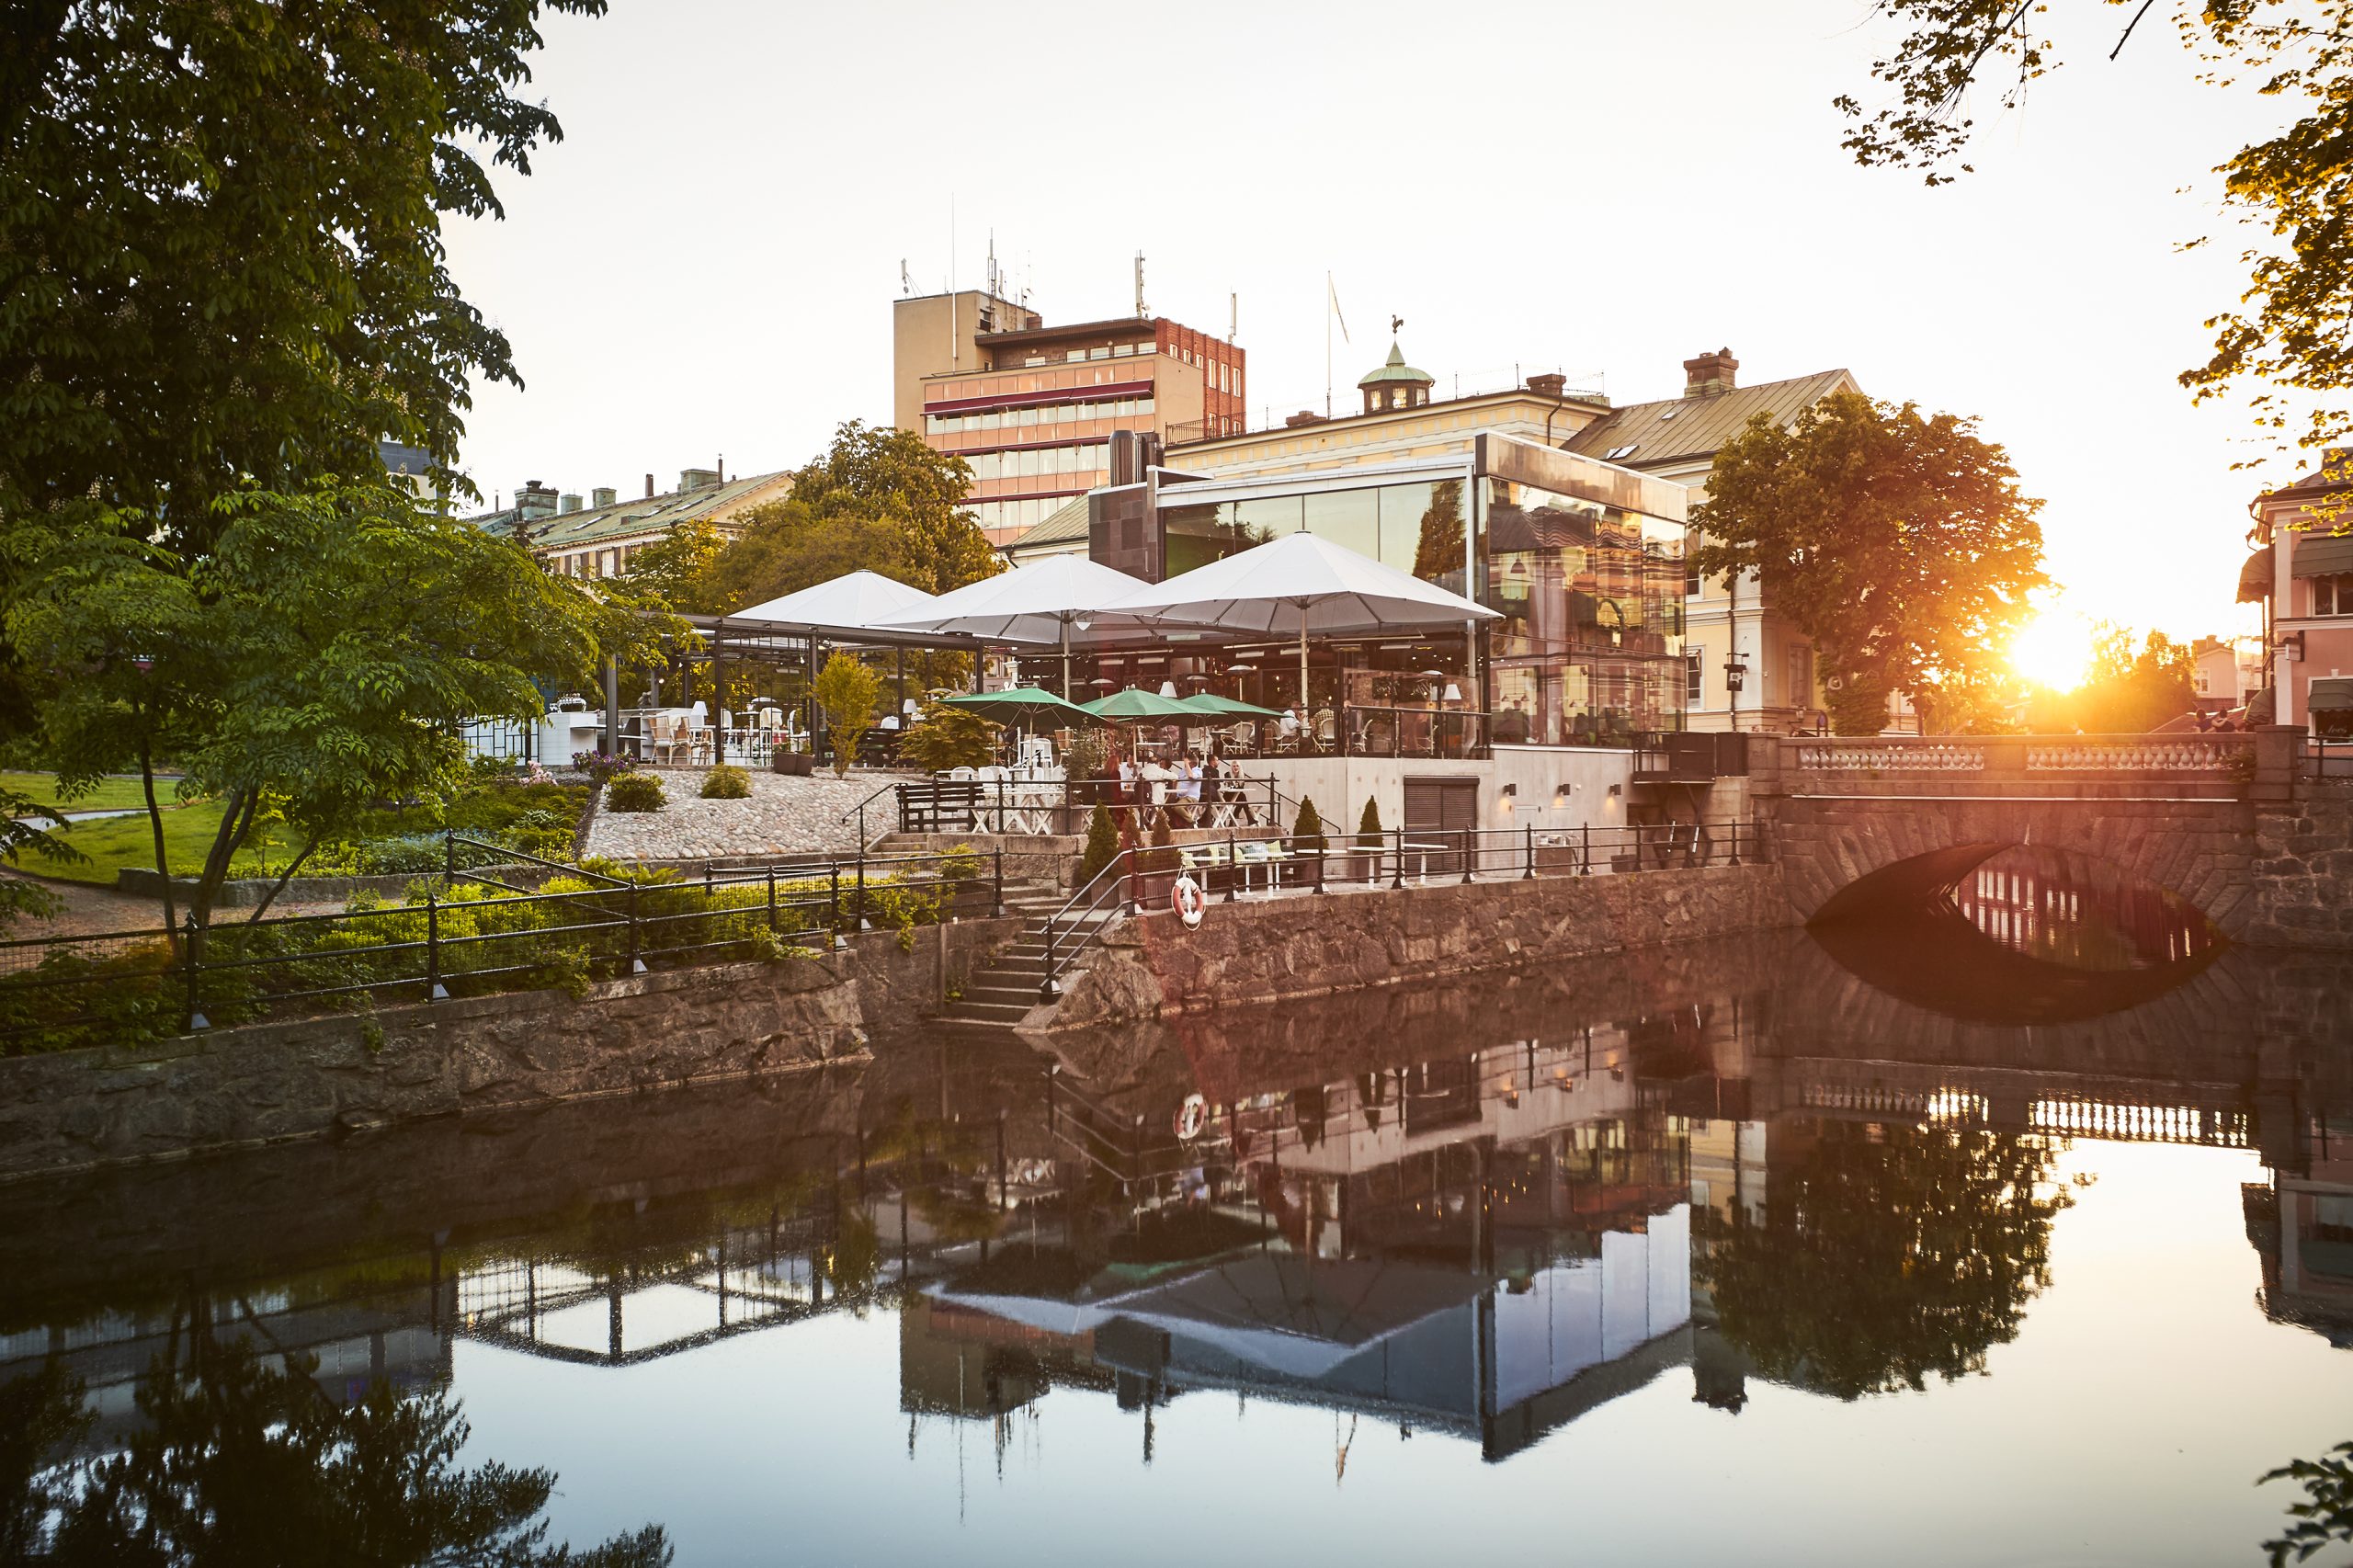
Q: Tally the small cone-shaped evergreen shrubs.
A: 5